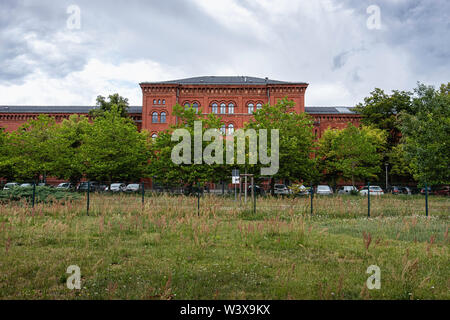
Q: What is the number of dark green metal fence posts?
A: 8